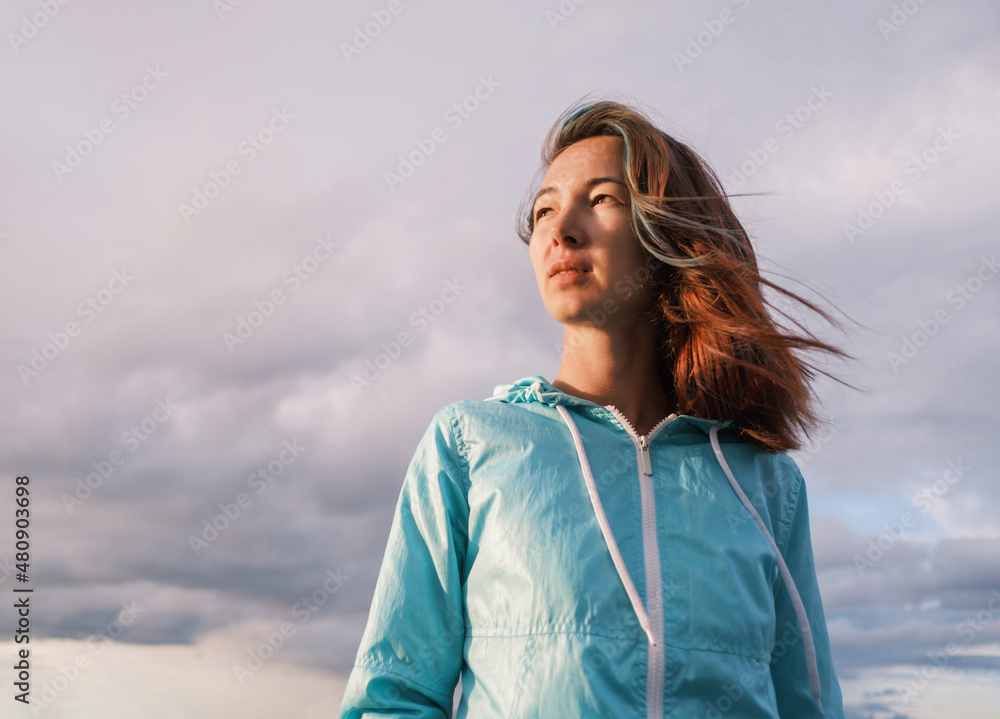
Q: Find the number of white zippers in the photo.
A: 1